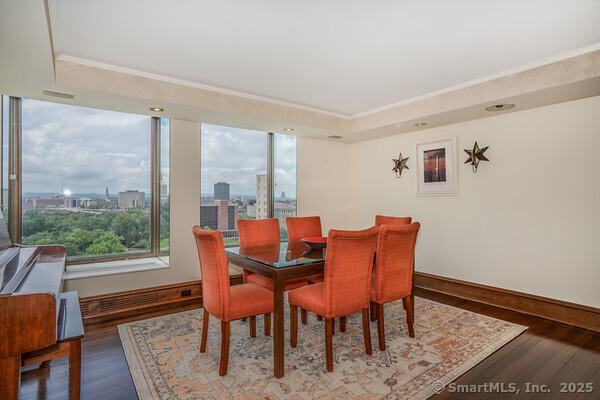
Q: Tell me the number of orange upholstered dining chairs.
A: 6